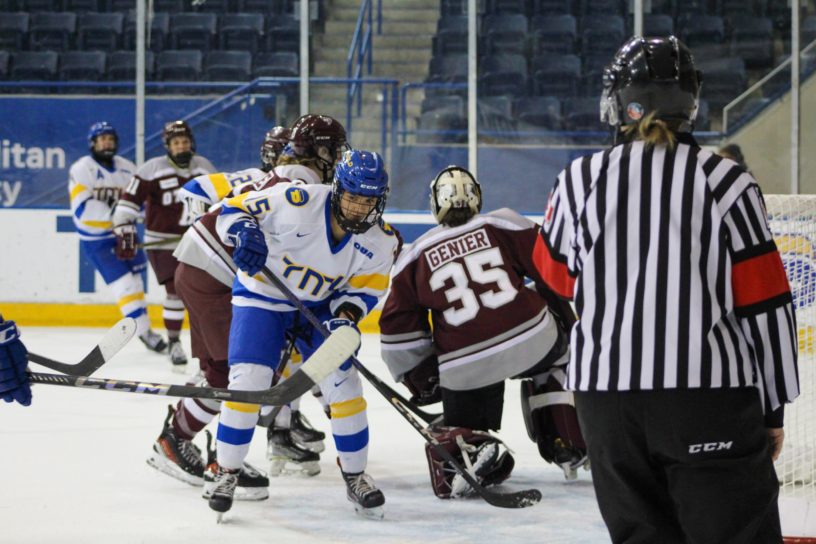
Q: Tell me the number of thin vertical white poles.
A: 5